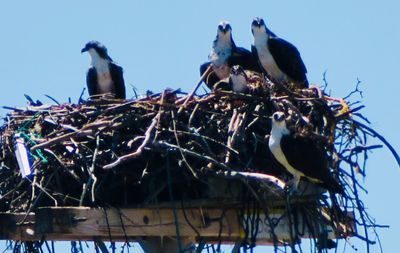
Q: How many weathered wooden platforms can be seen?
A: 1